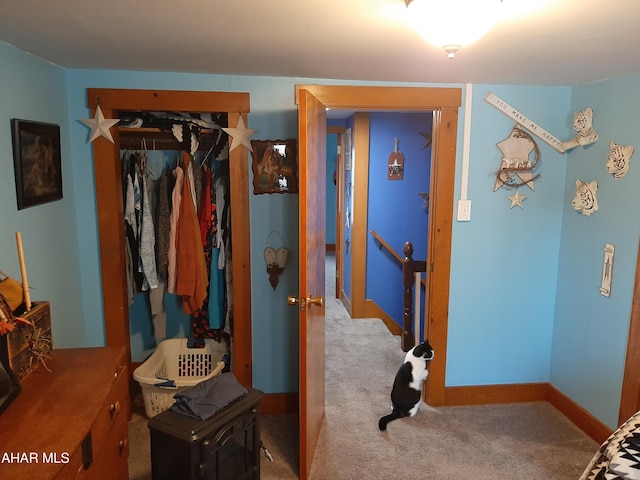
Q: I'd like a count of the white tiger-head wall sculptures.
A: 3